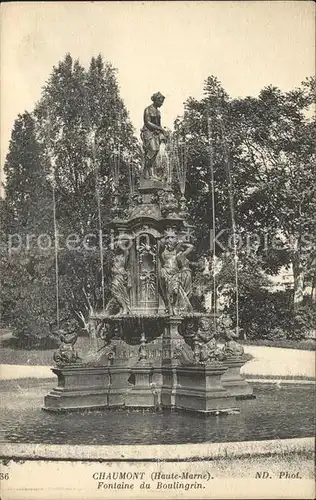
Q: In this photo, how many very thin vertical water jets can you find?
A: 4